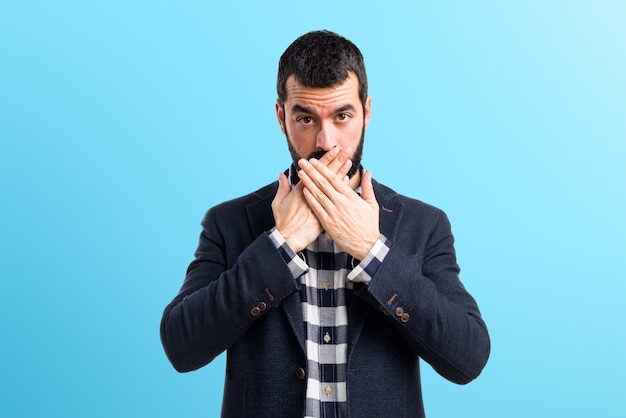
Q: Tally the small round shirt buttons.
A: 4